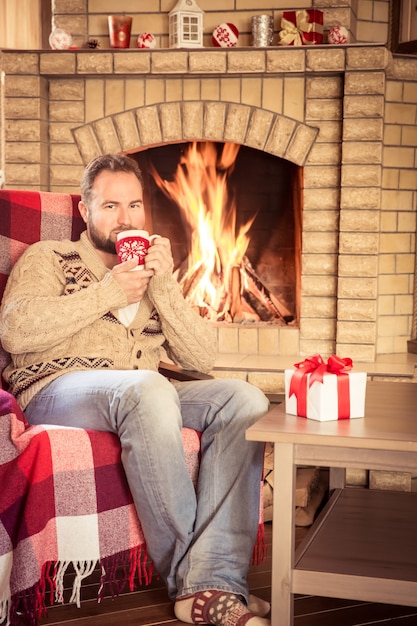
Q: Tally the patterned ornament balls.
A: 4